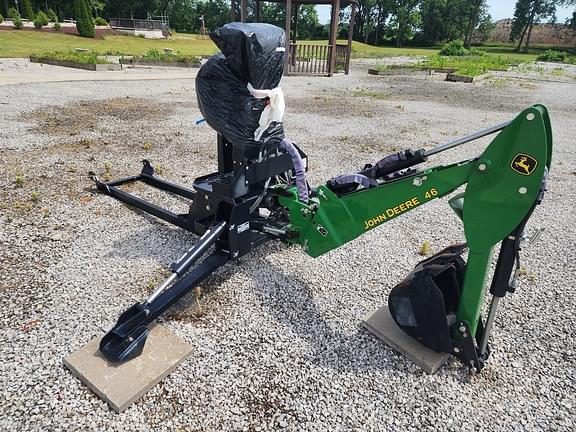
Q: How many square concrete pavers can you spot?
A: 2